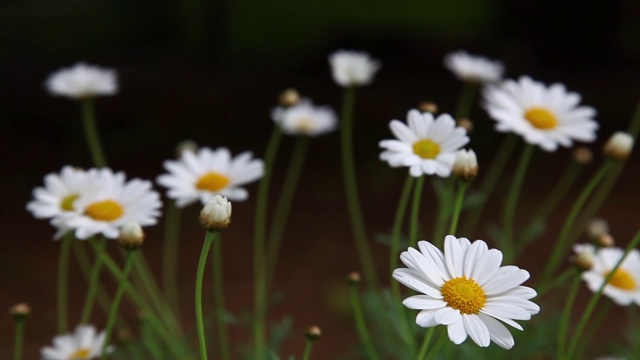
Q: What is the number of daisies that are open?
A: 12